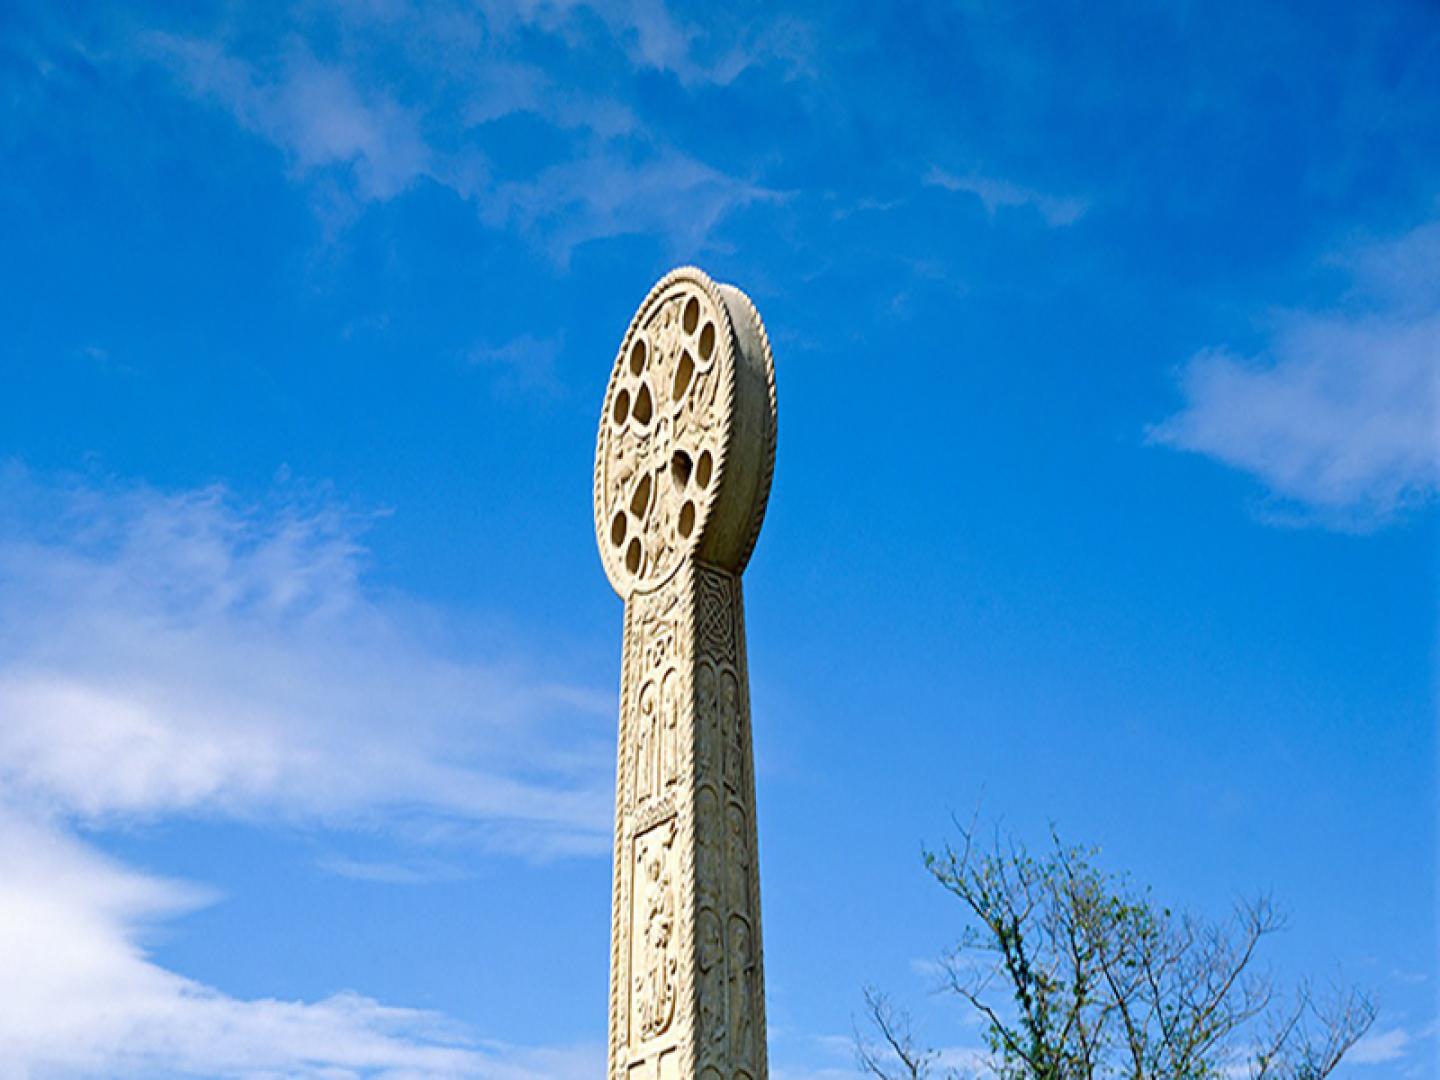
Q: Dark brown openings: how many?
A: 12